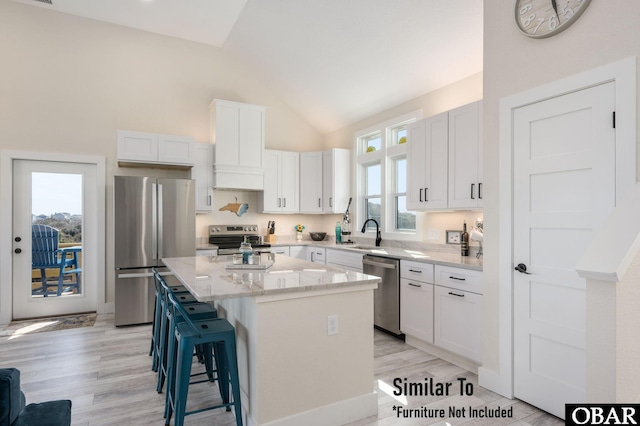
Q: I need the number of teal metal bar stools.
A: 4